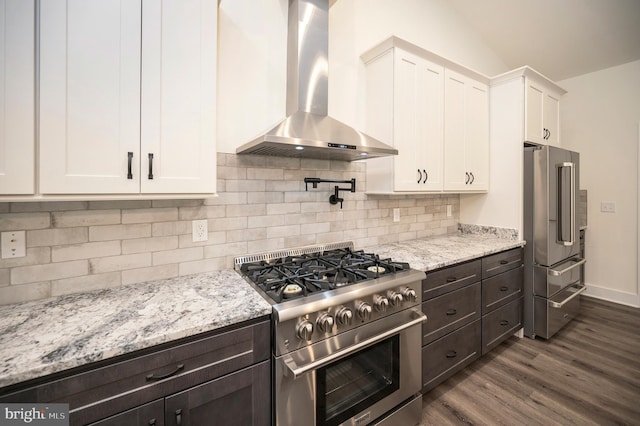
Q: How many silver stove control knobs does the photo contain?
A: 7